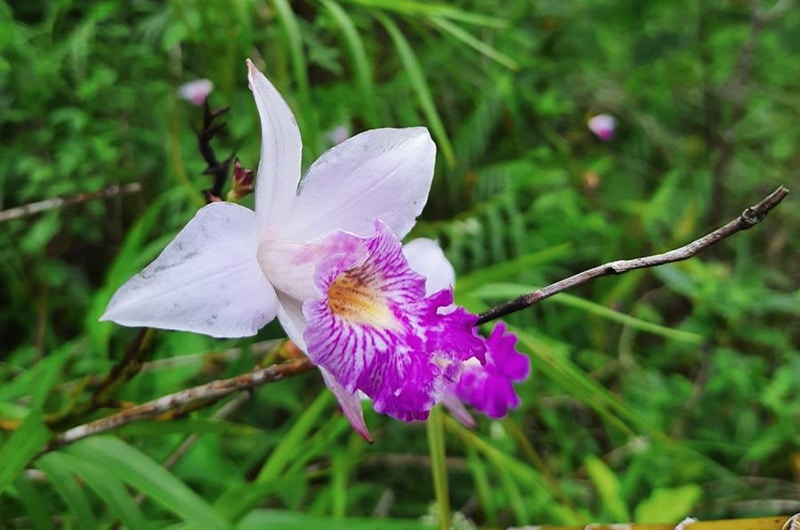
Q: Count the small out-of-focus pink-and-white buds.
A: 2